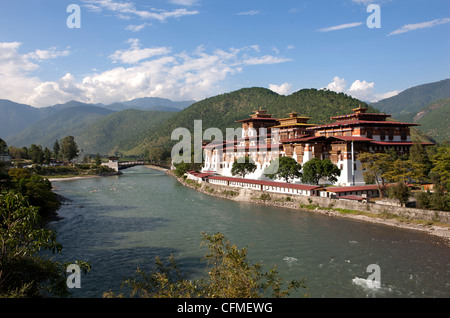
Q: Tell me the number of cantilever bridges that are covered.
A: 1